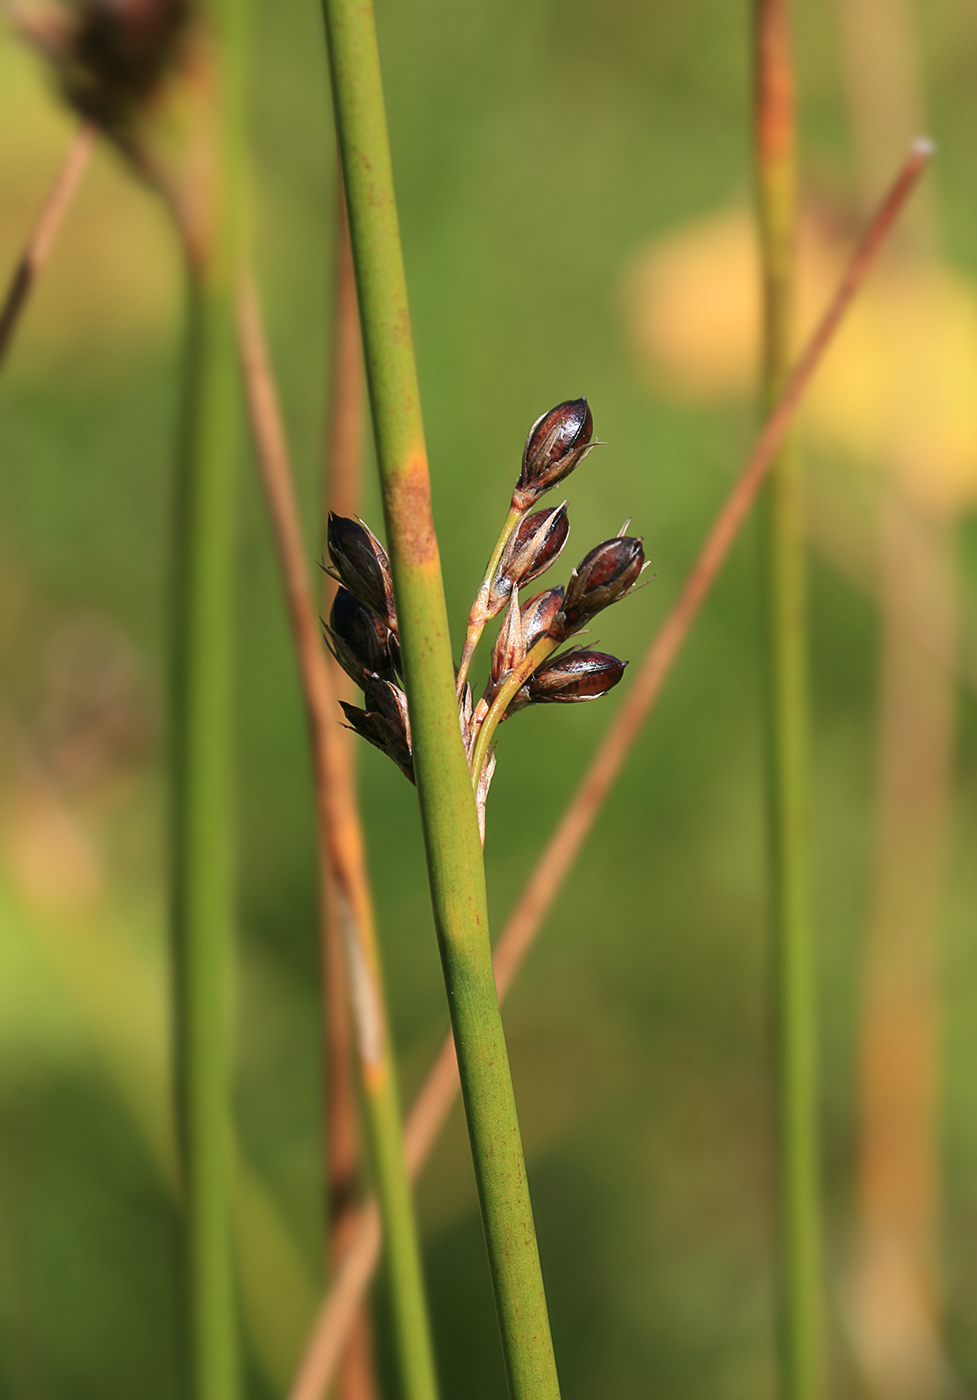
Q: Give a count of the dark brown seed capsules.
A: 8